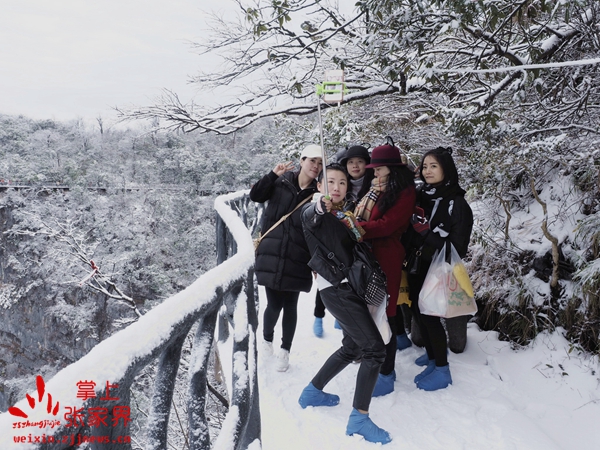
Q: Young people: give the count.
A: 5